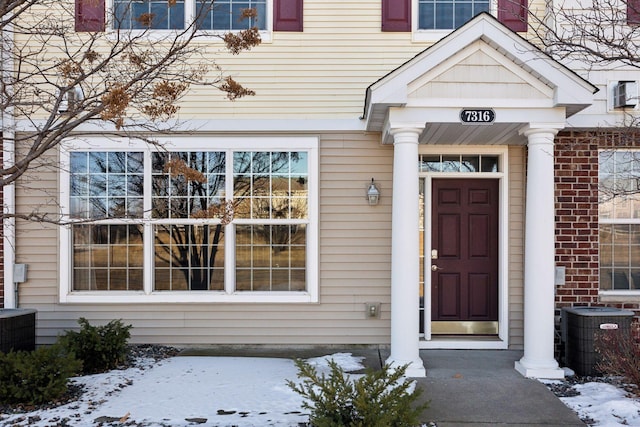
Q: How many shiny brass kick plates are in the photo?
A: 1